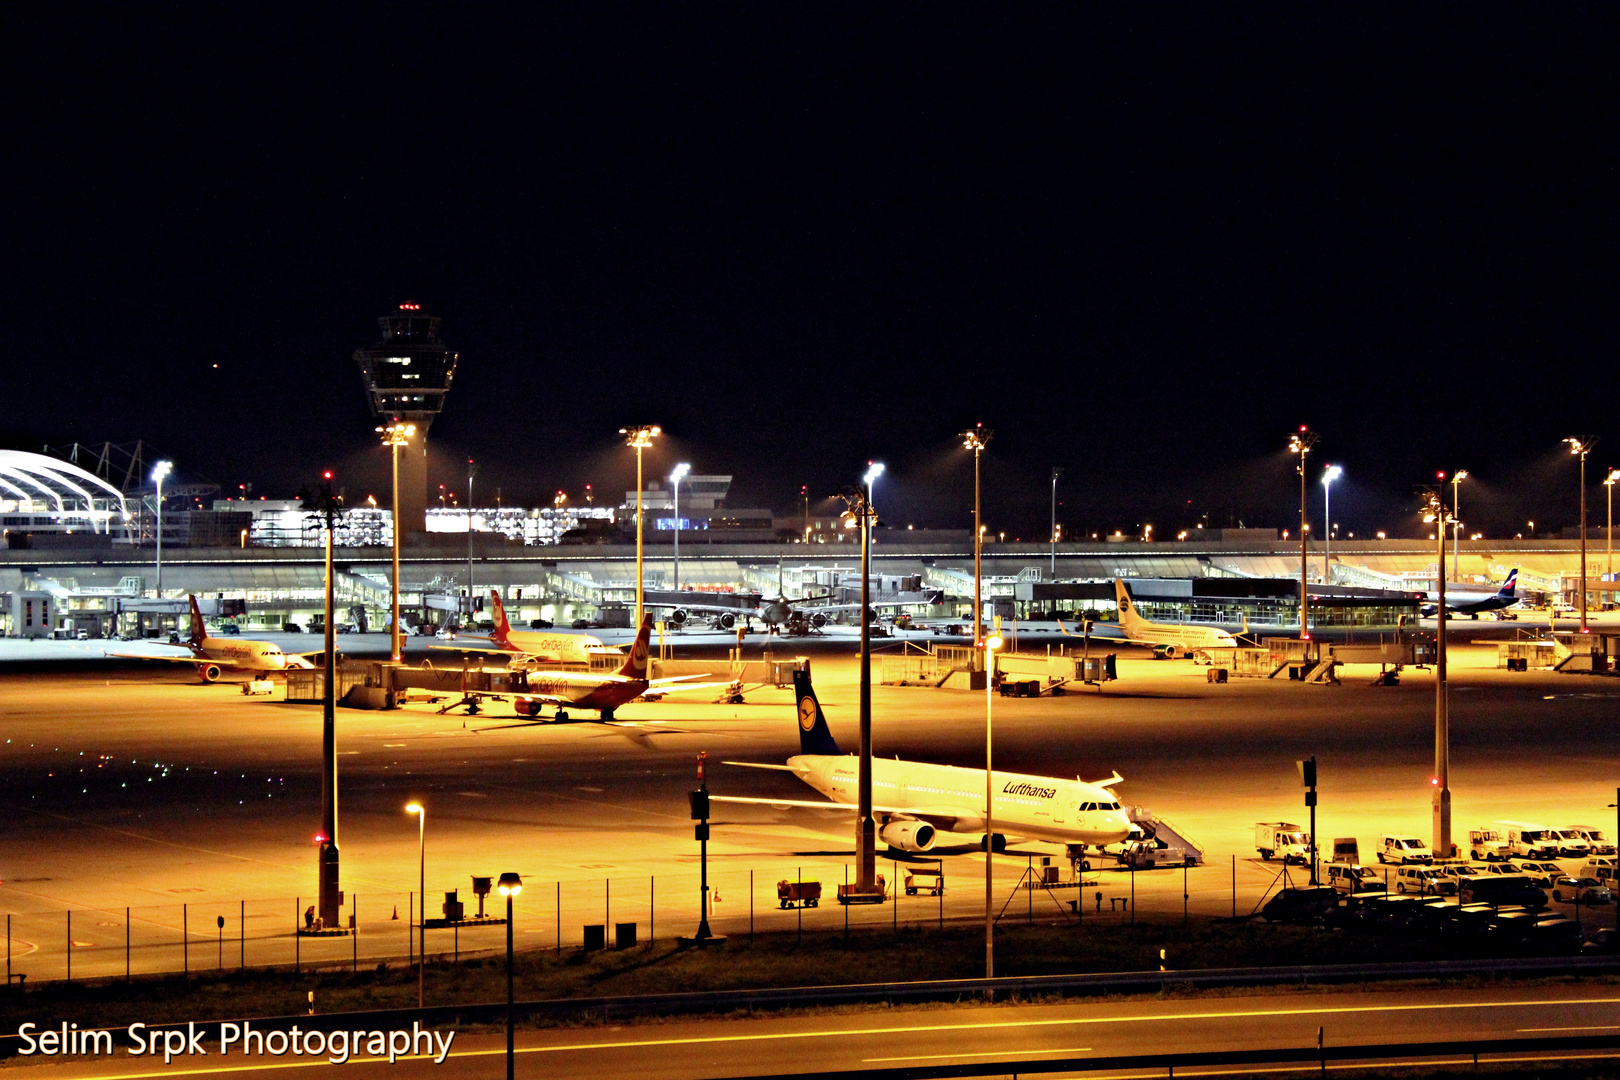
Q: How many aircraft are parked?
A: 7